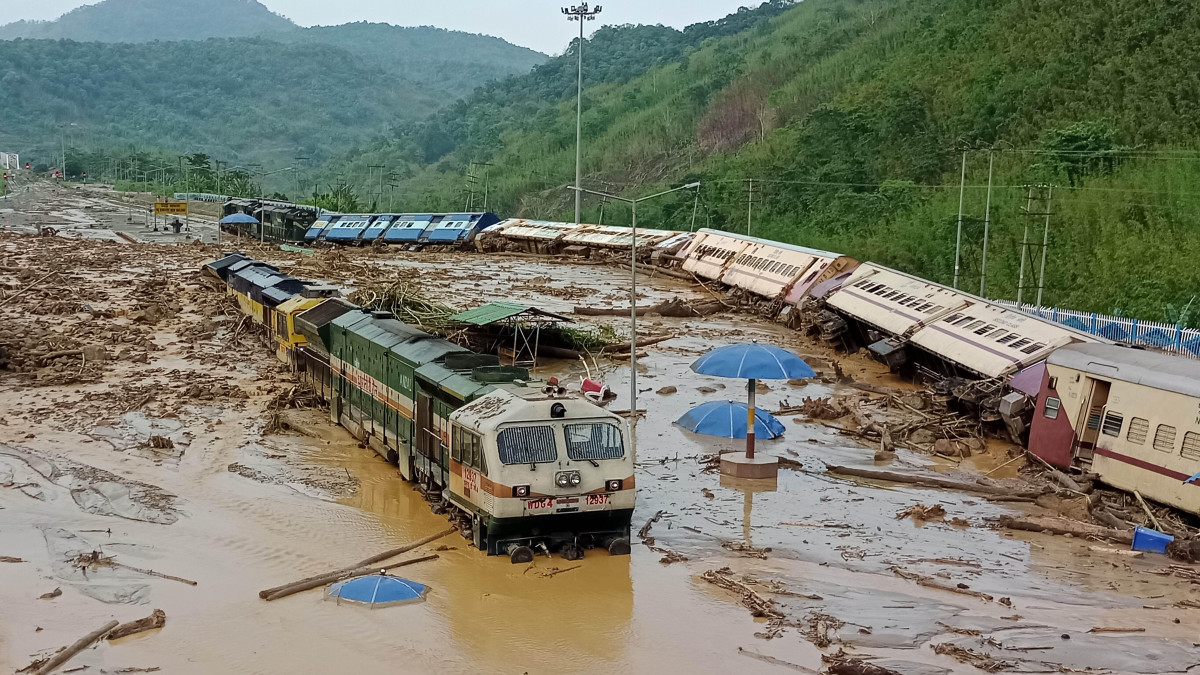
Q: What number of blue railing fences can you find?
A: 1